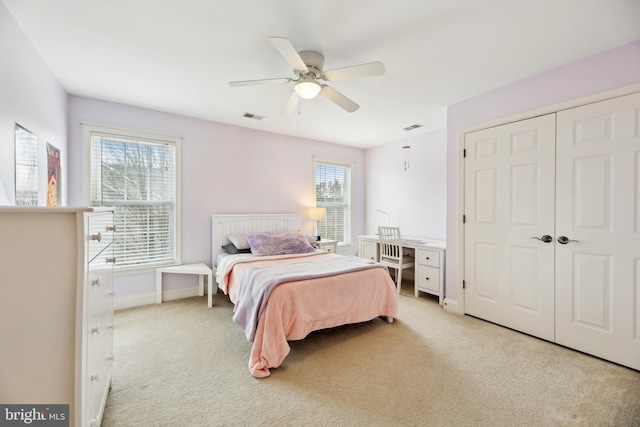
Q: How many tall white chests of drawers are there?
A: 1